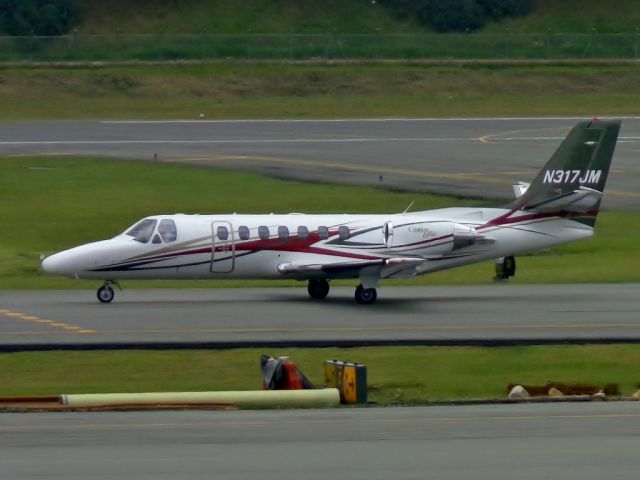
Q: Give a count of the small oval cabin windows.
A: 7